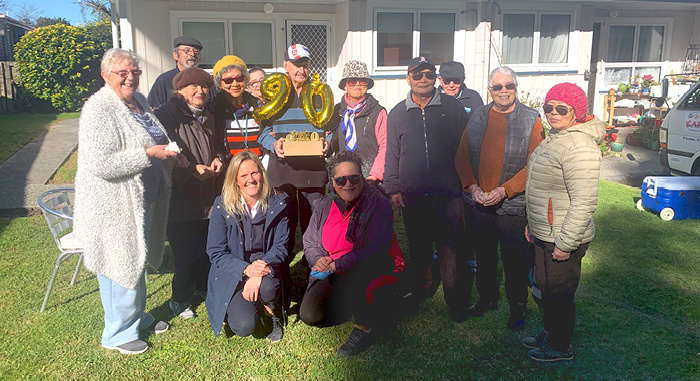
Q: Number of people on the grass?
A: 13